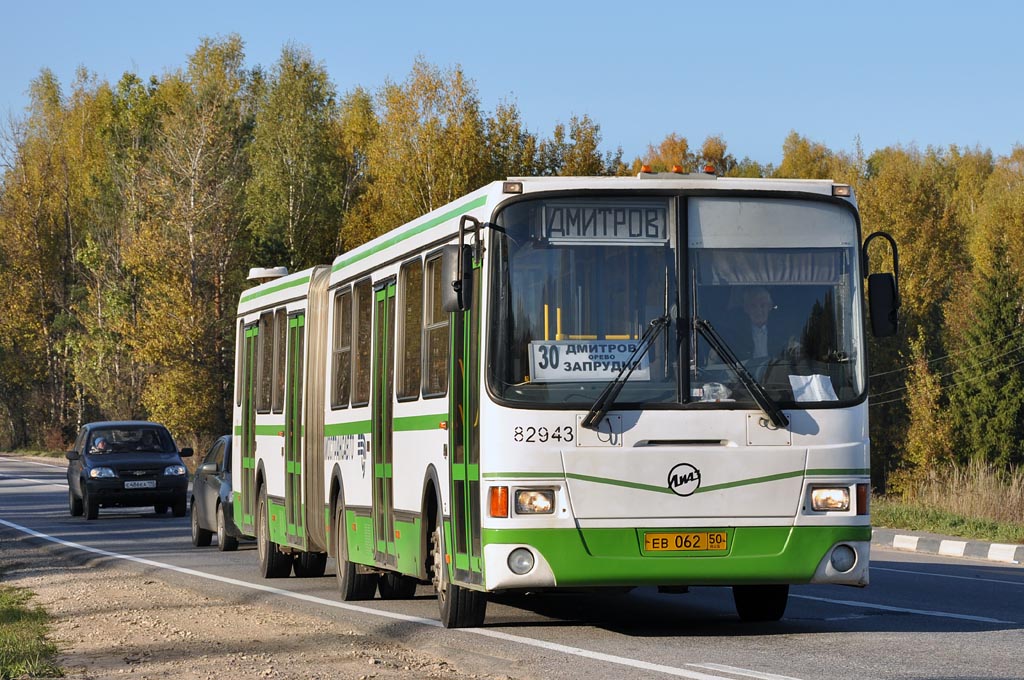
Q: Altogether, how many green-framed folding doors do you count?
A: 4